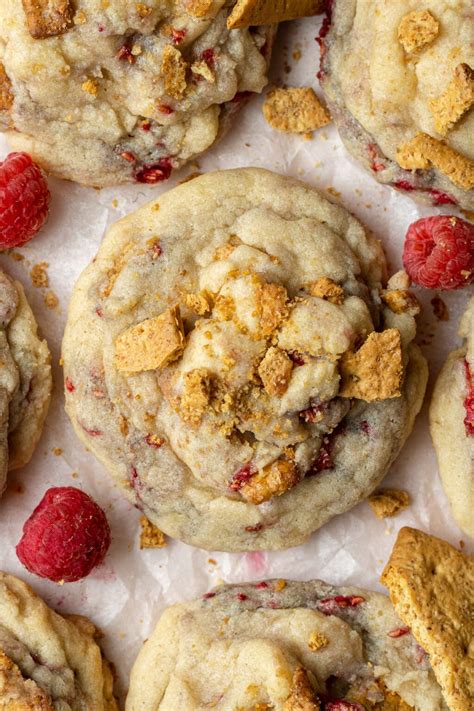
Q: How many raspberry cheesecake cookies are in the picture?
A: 7